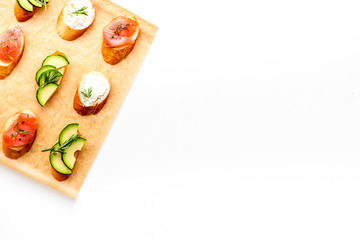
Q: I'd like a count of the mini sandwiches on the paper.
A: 8